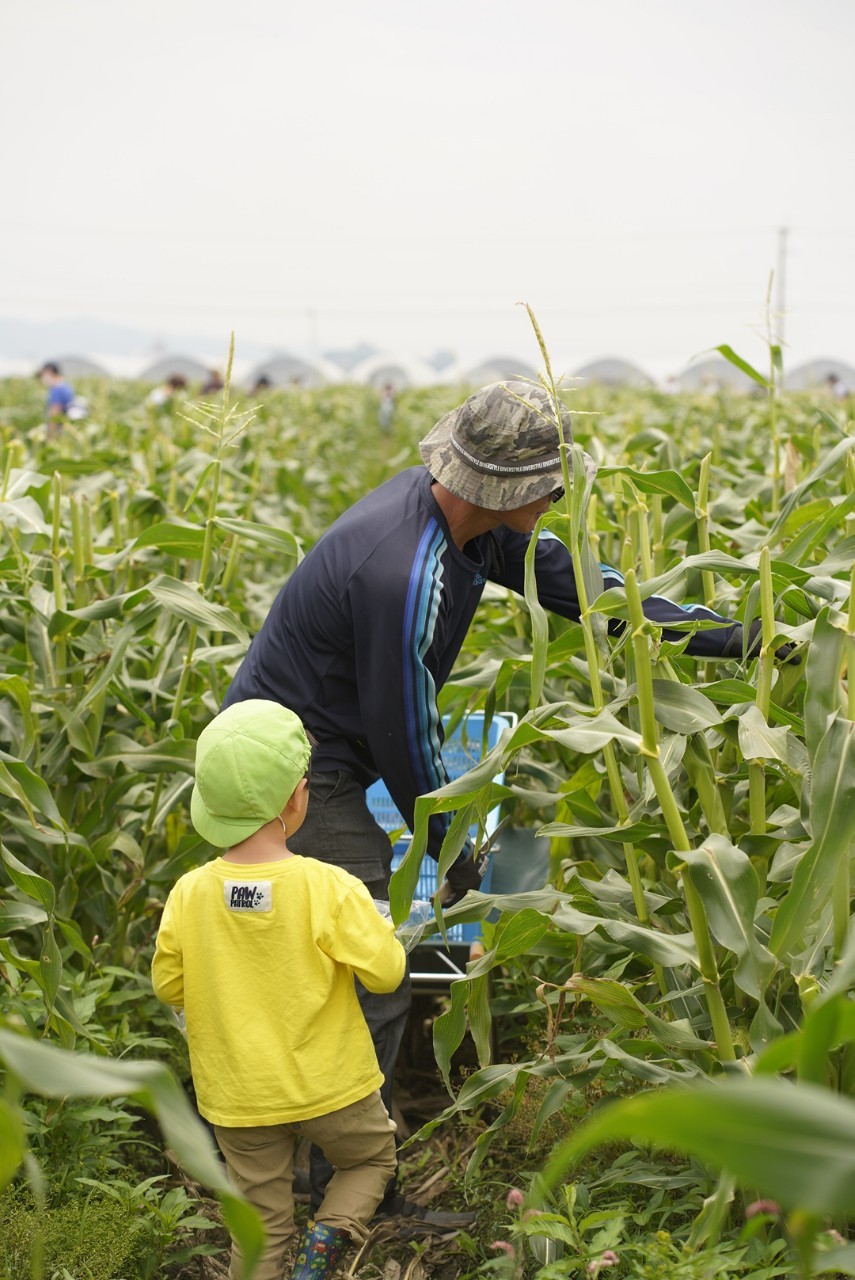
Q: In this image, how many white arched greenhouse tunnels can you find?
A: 8